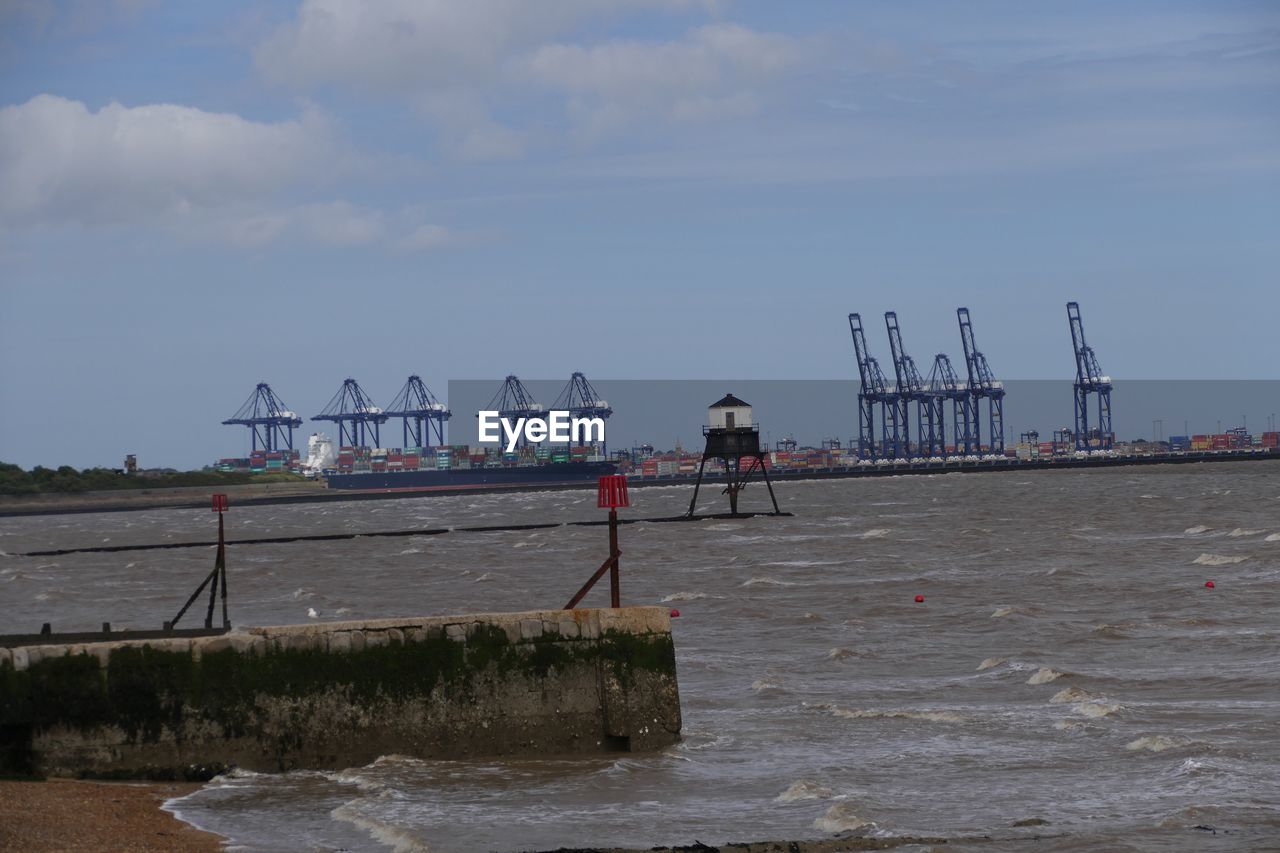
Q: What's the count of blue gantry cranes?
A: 10